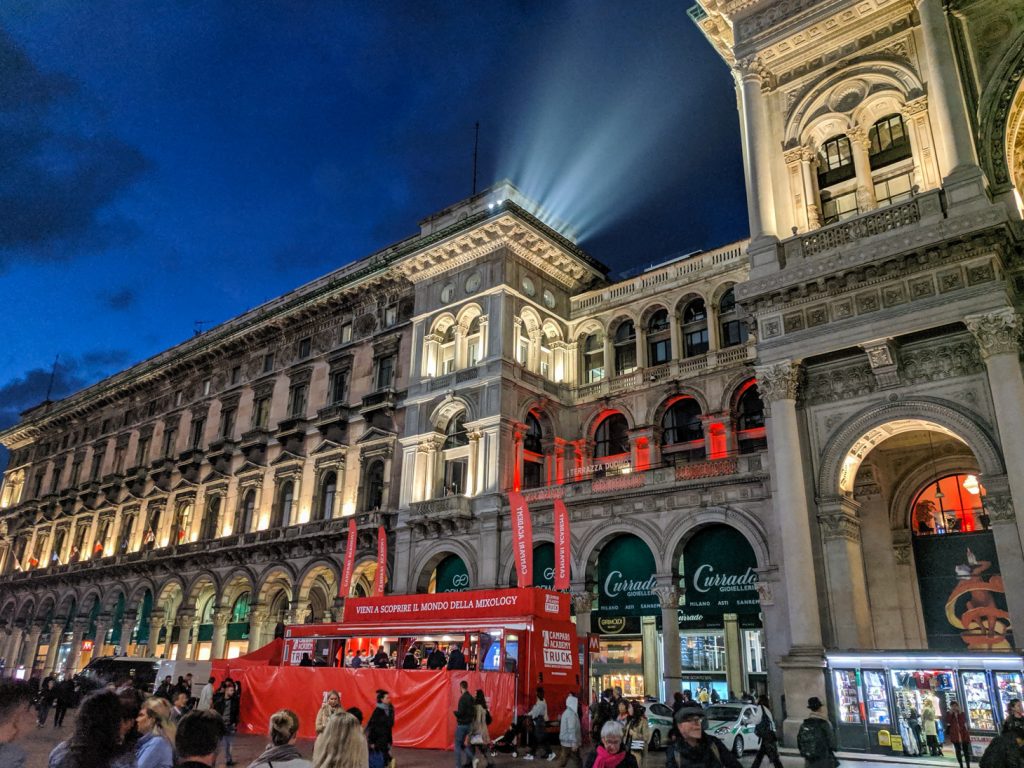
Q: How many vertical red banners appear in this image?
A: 4